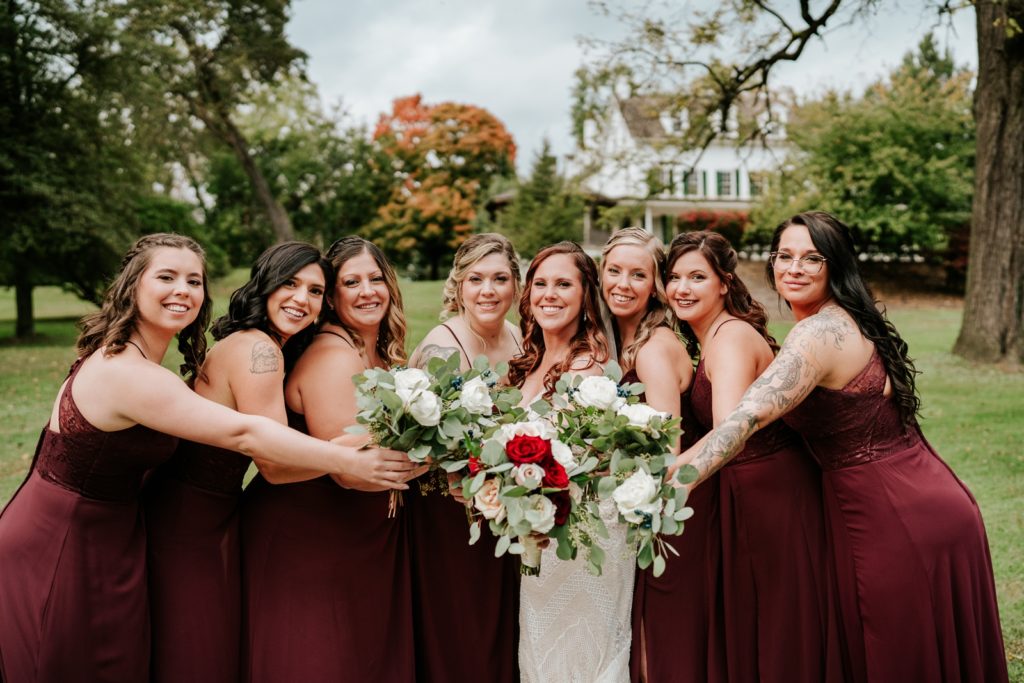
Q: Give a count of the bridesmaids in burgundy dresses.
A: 7